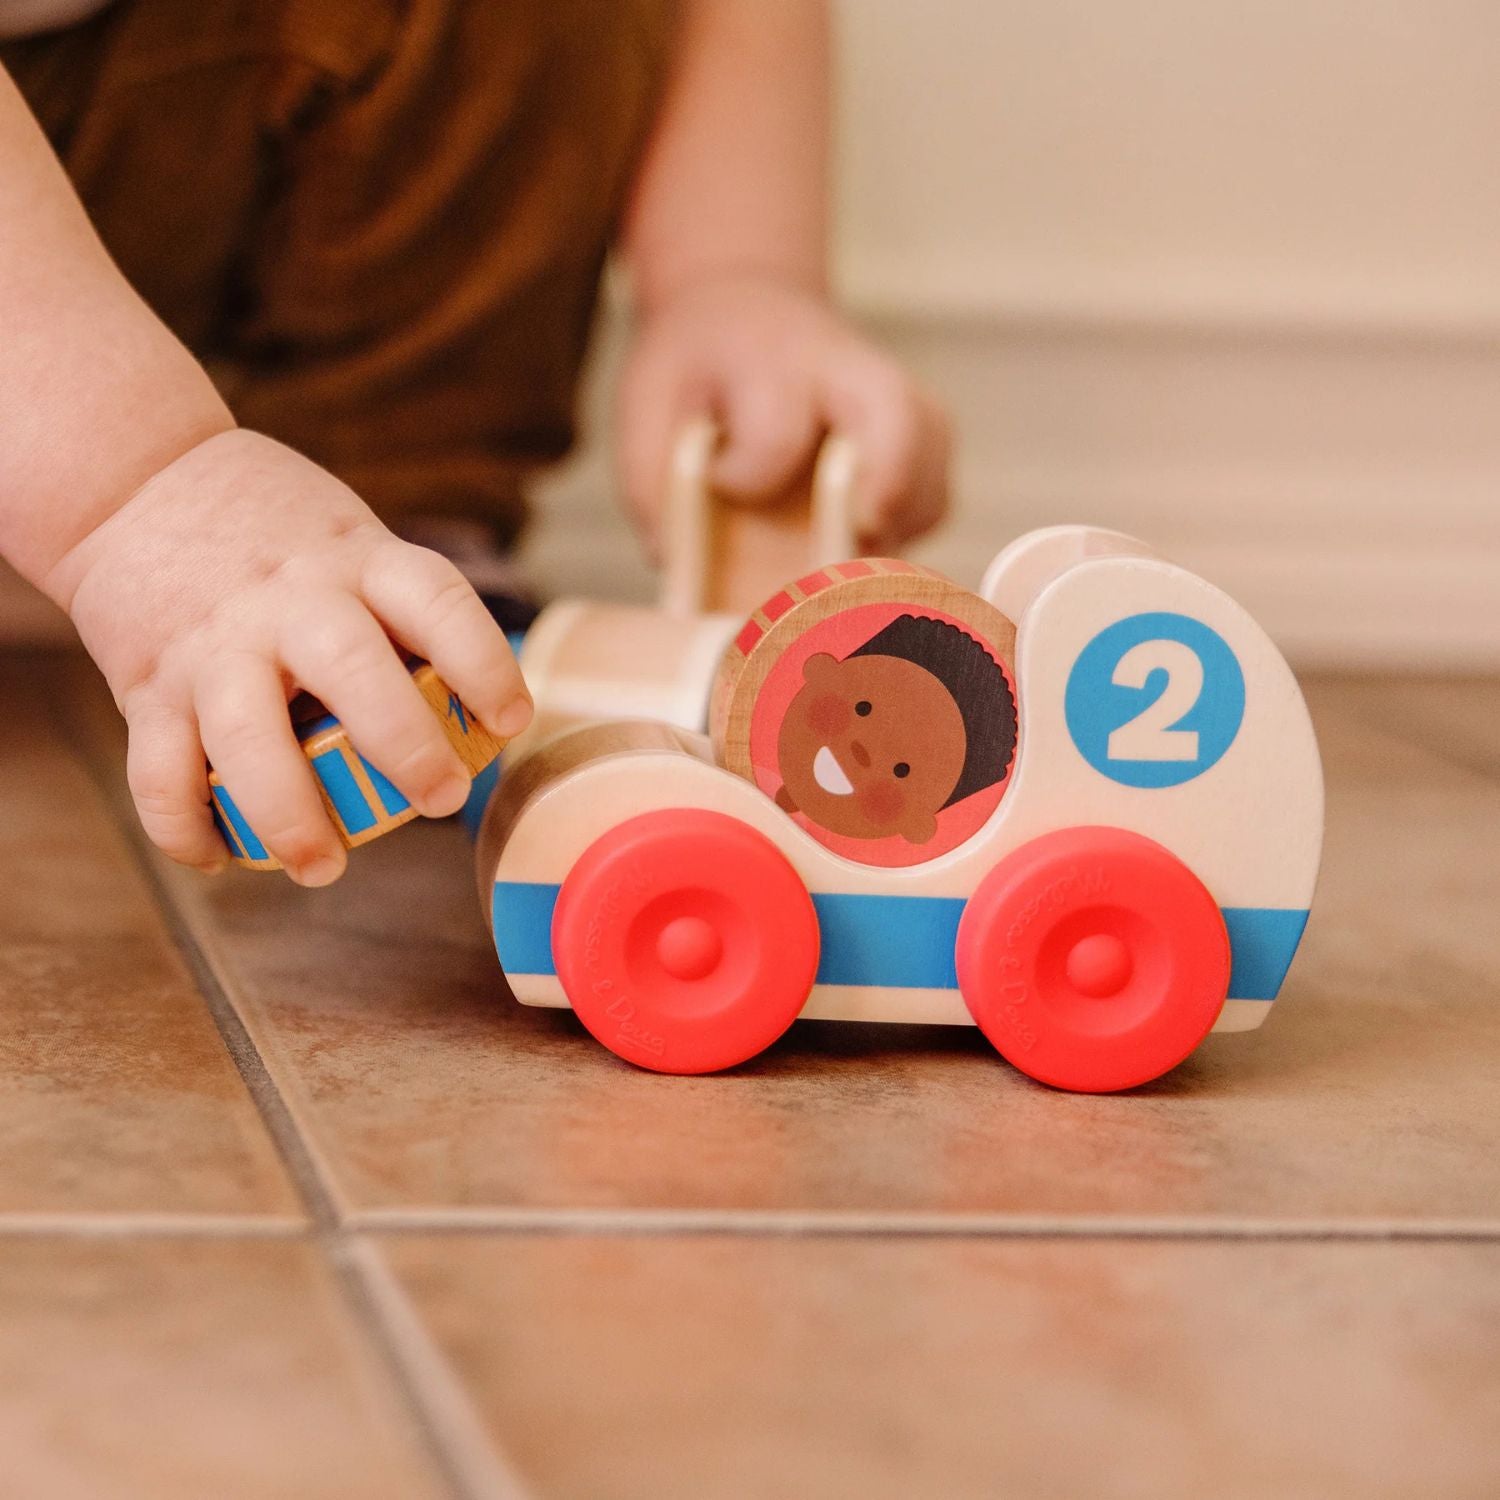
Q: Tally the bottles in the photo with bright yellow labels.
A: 0